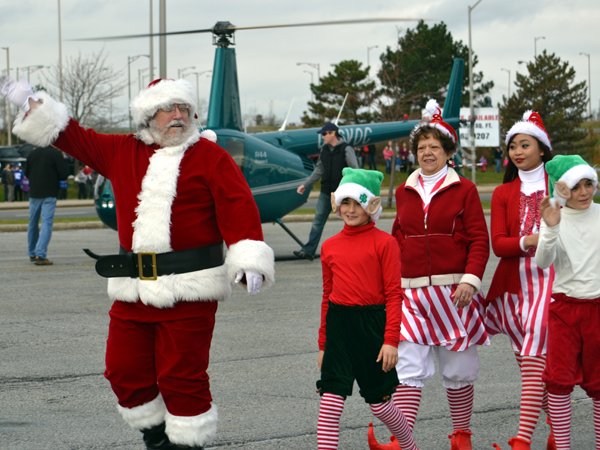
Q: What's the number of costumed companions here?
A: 4